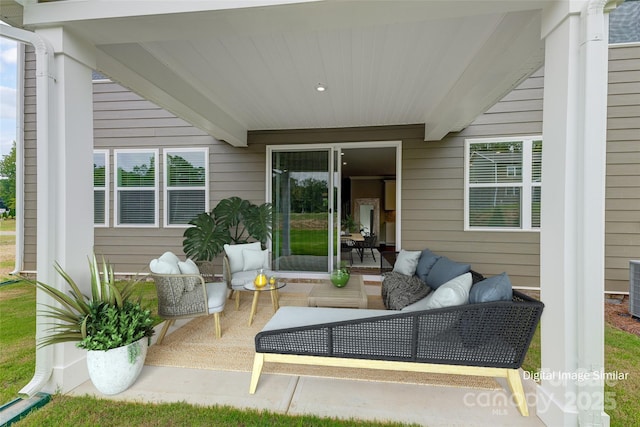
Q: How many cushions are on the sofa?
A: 5